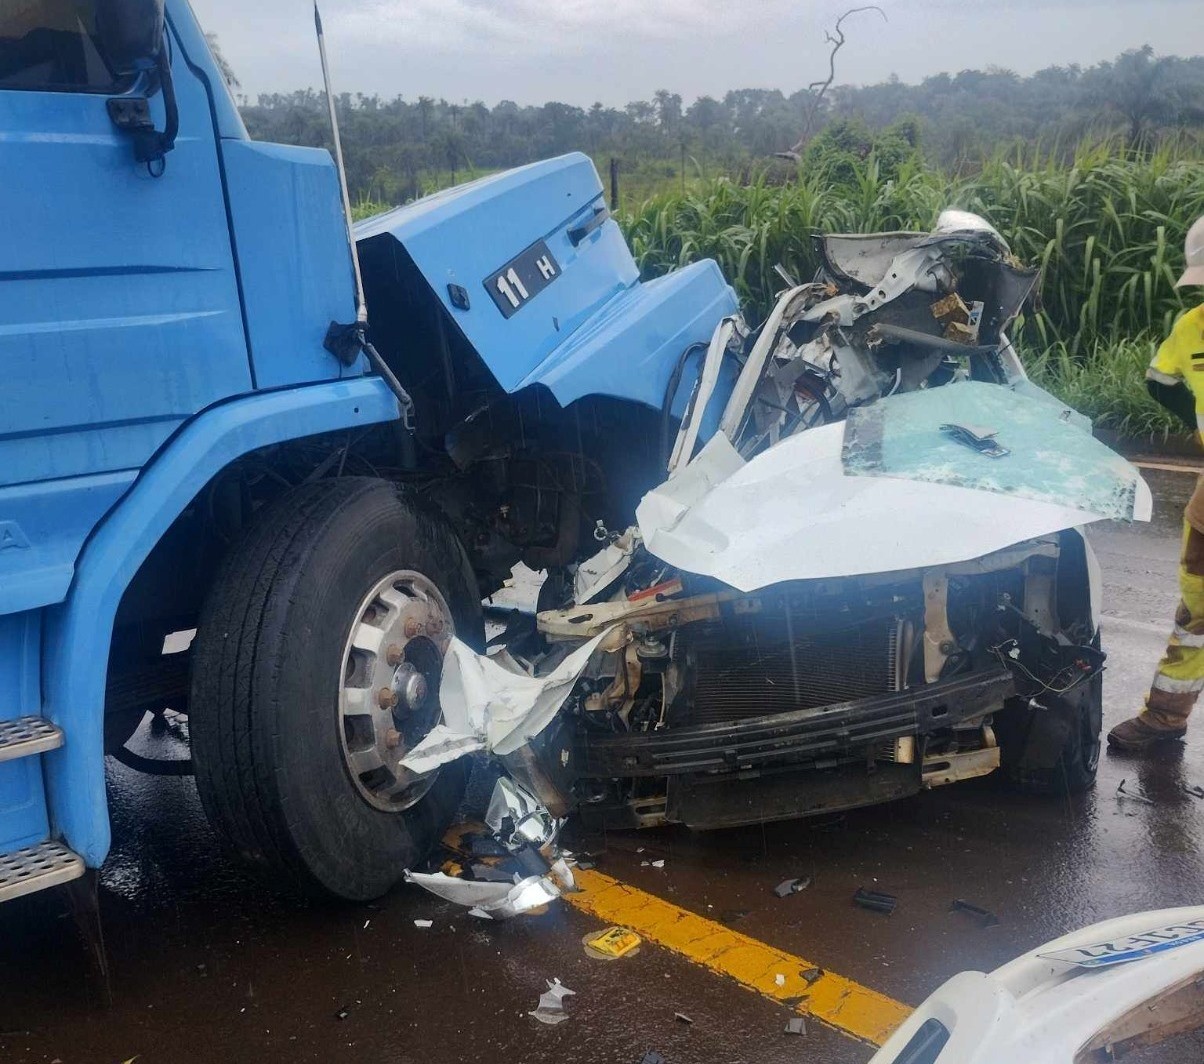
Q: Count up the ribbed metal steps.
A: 2